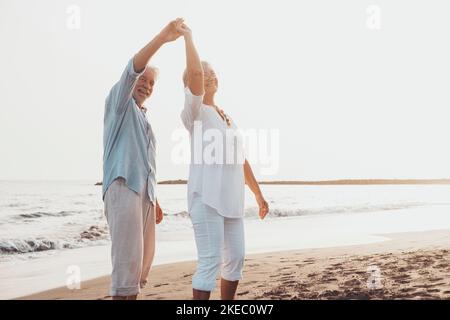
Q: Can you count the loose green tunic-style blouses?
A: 0